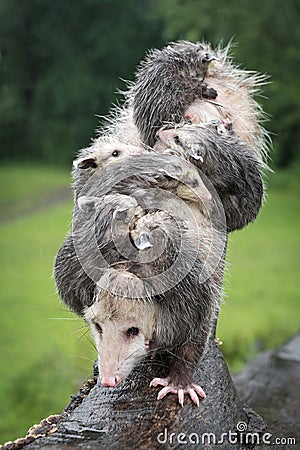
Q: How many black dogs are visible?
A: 0